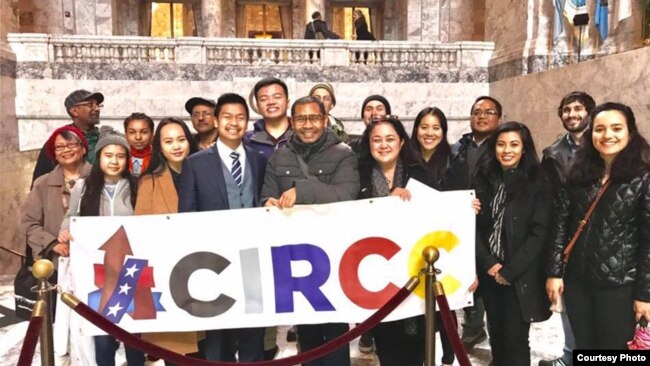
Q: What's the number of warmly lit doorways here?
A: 3